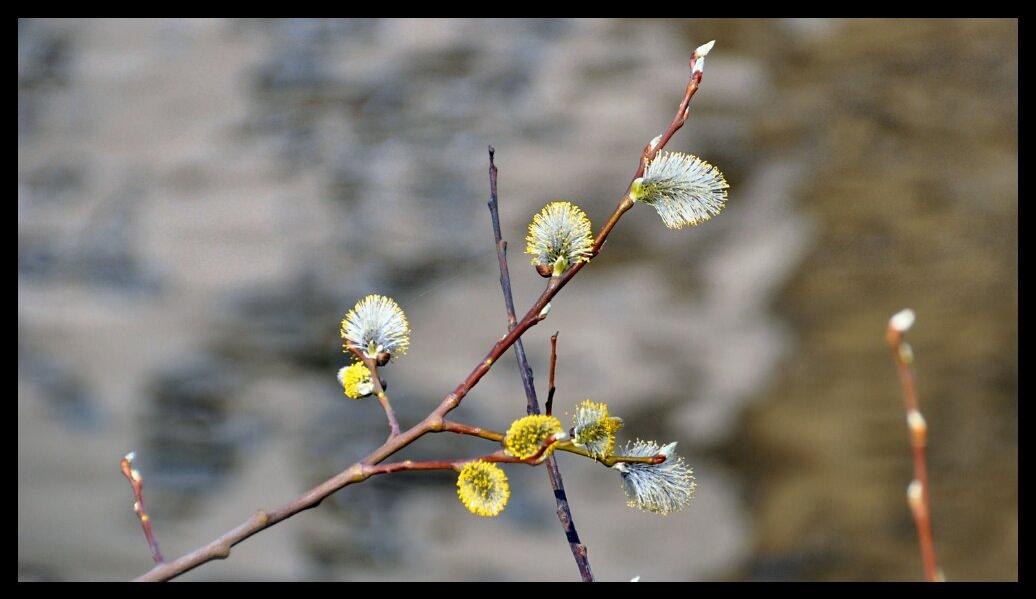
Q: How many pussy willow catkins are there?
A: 8